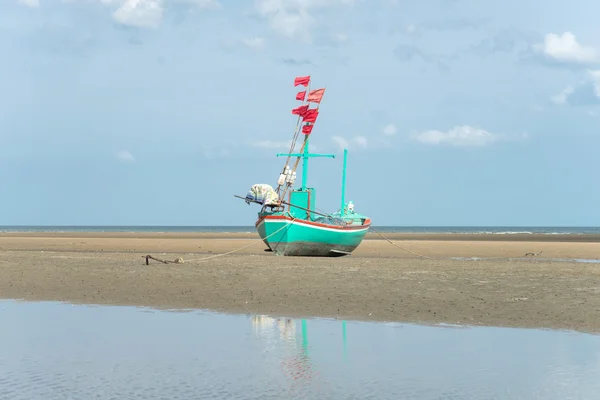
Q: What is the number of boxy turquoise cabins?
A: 1